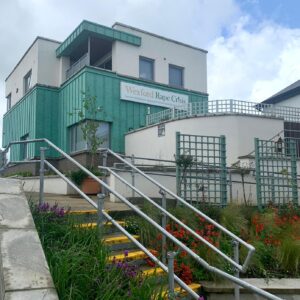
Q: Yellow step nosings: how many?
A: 6